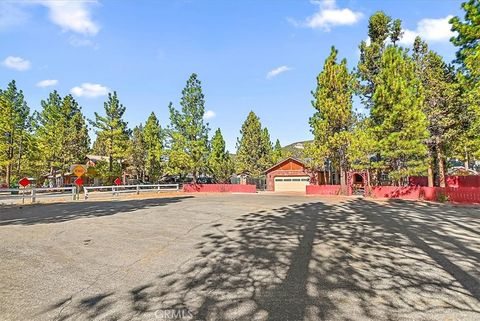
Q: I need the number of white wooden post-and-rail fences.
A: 2